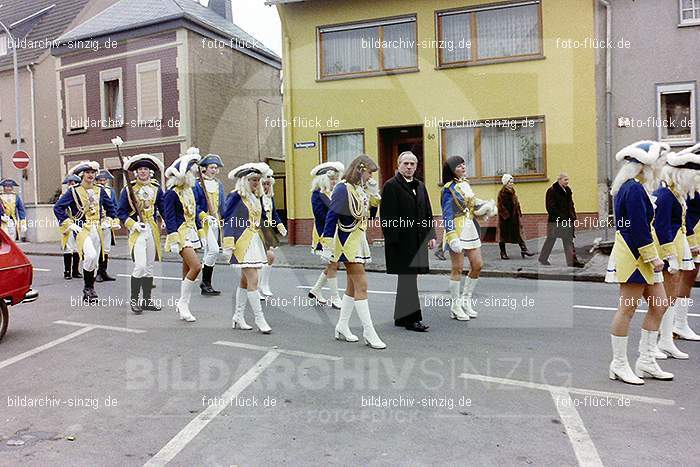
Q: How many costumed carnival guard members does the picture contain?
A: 15